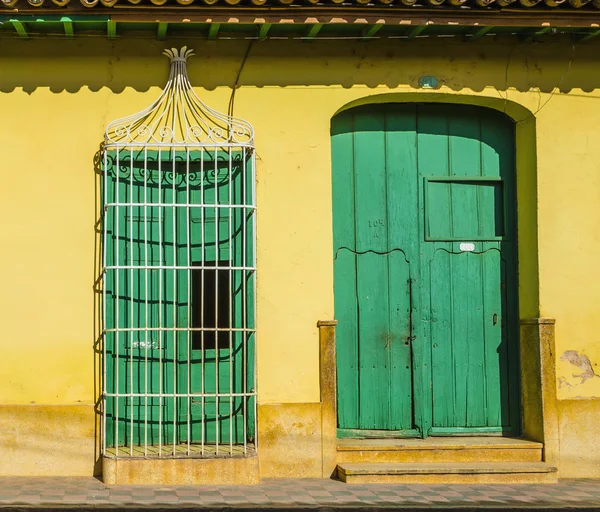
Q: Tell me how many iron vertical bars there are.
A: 12